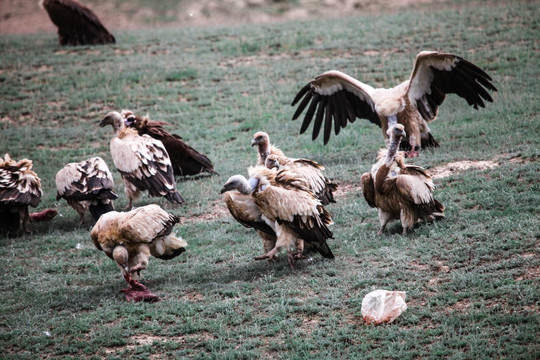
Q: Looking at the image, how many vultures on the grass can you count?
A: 11